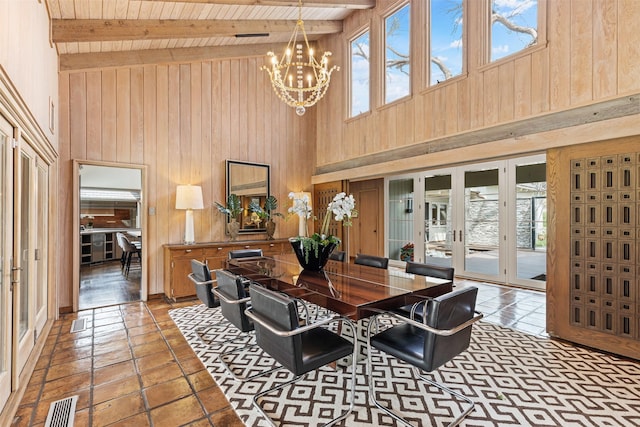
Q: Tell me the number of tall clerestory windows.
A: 4